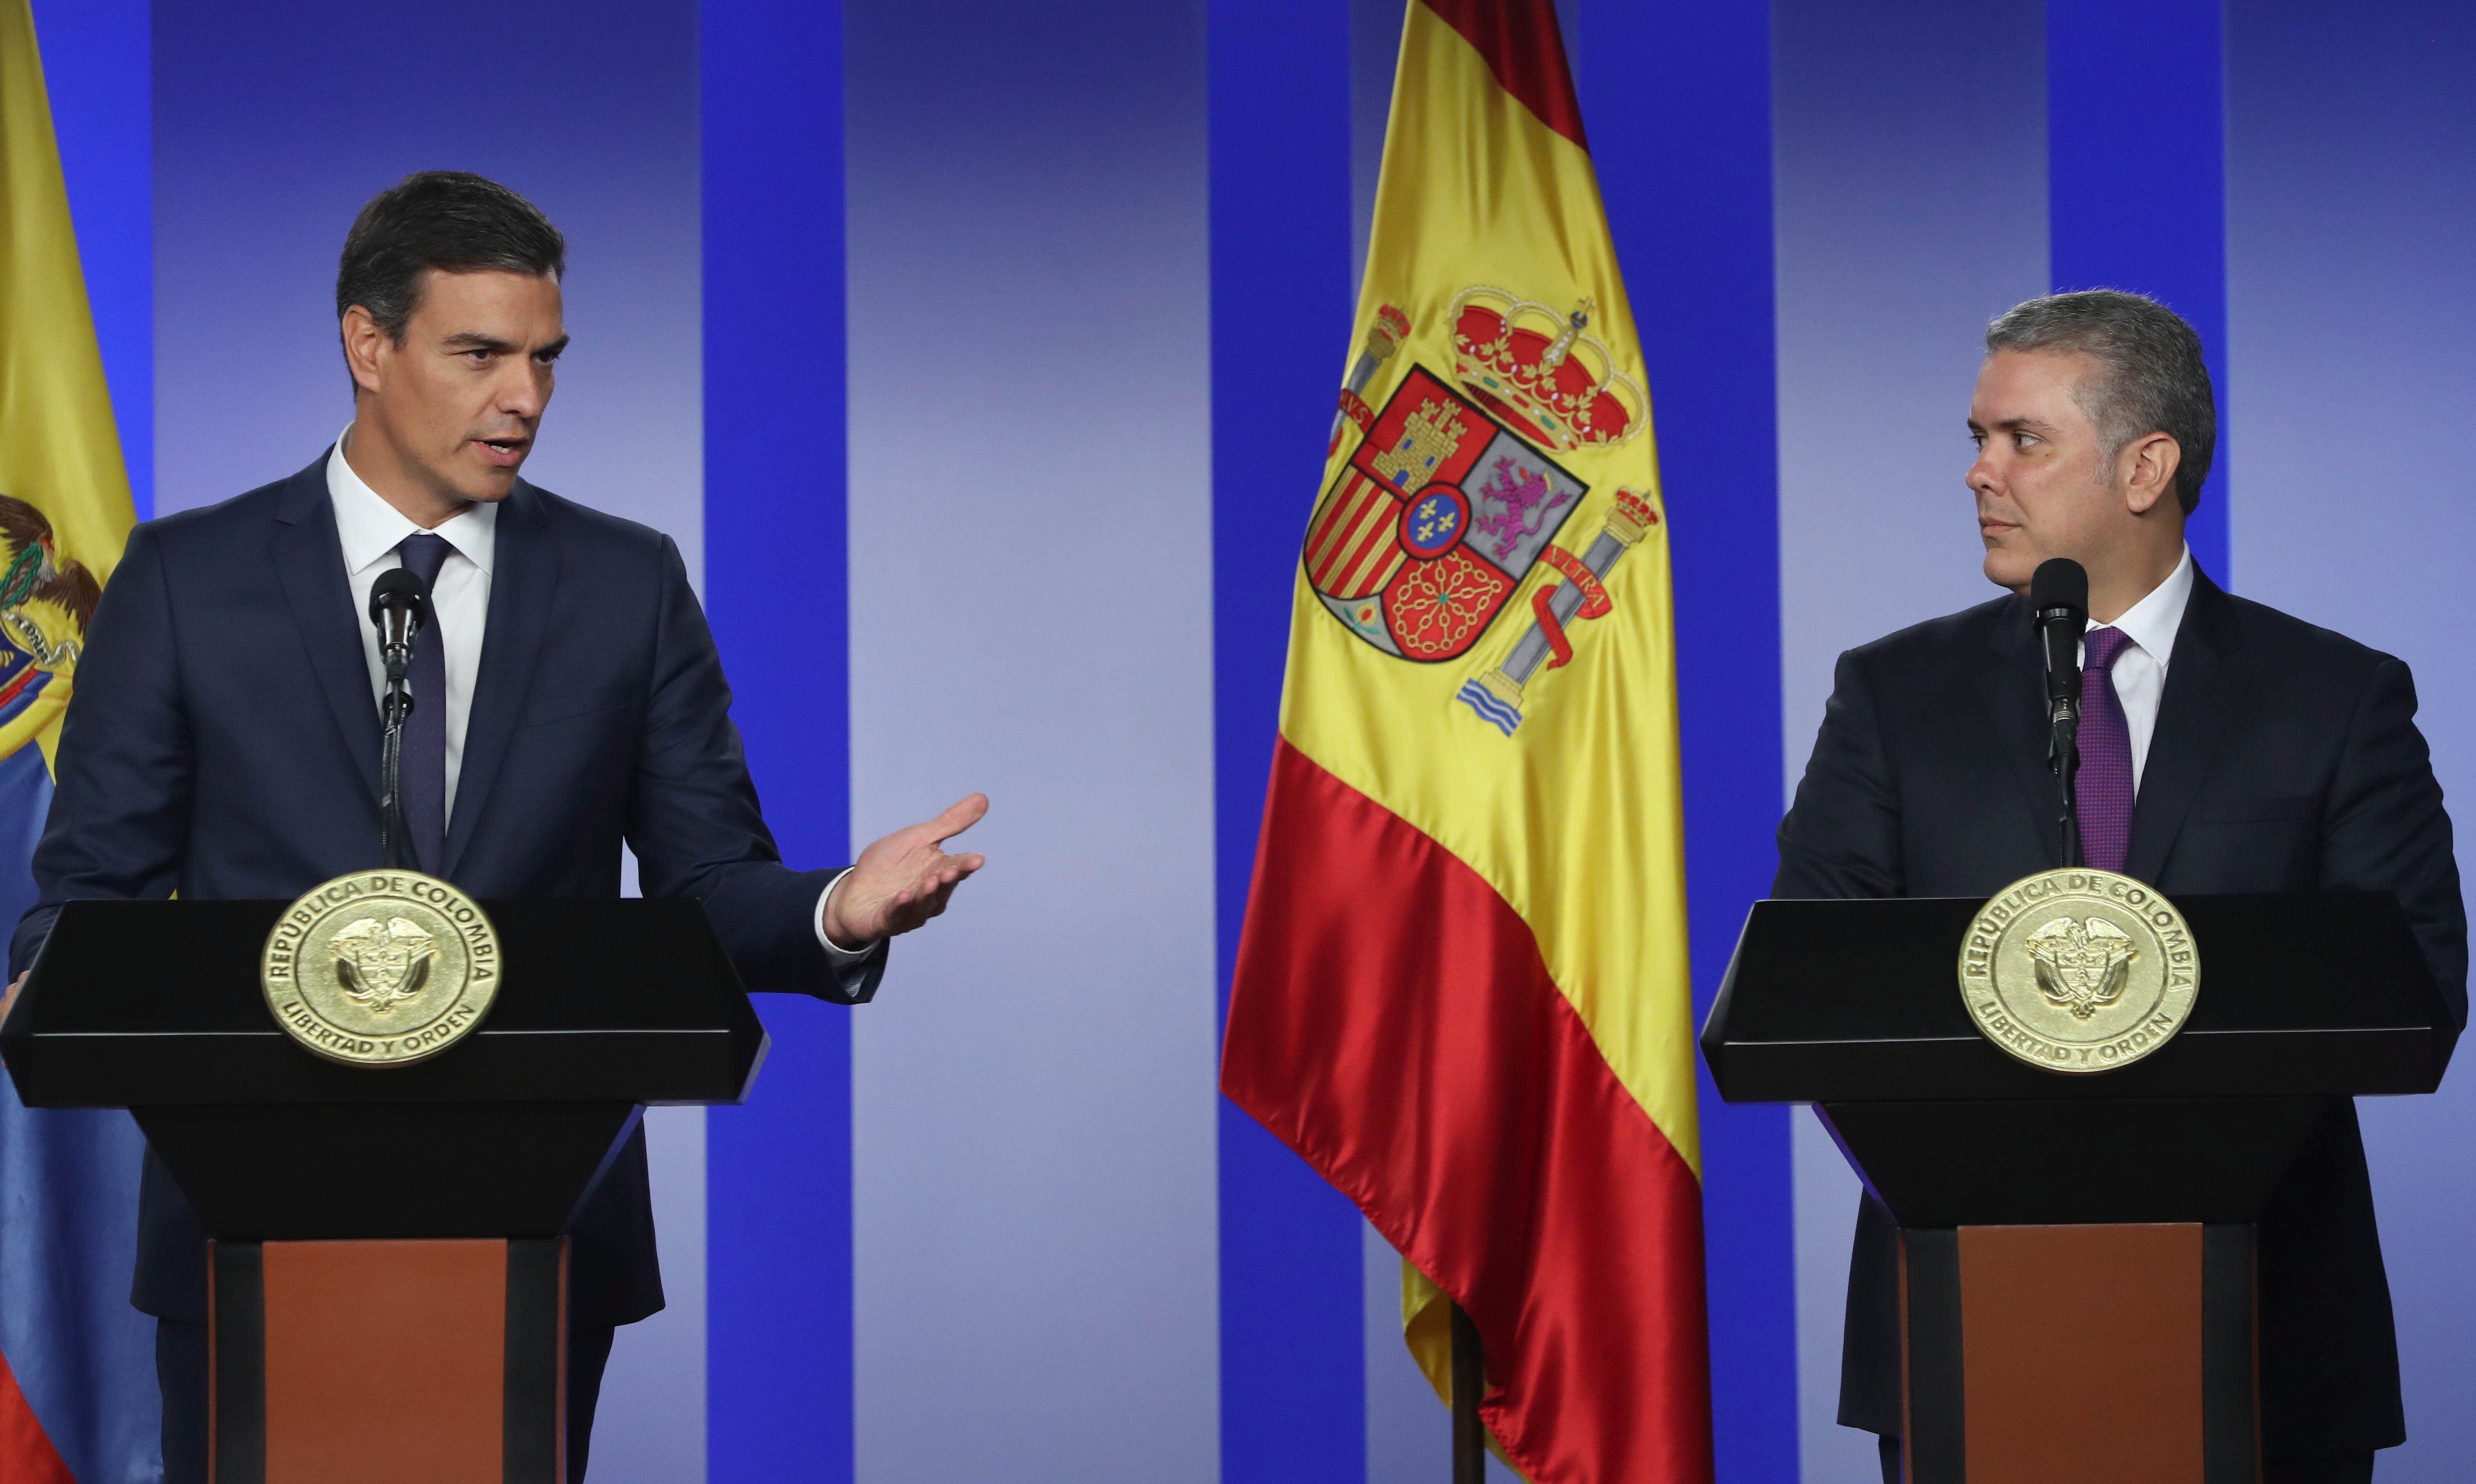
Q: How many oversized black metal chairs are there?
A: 0